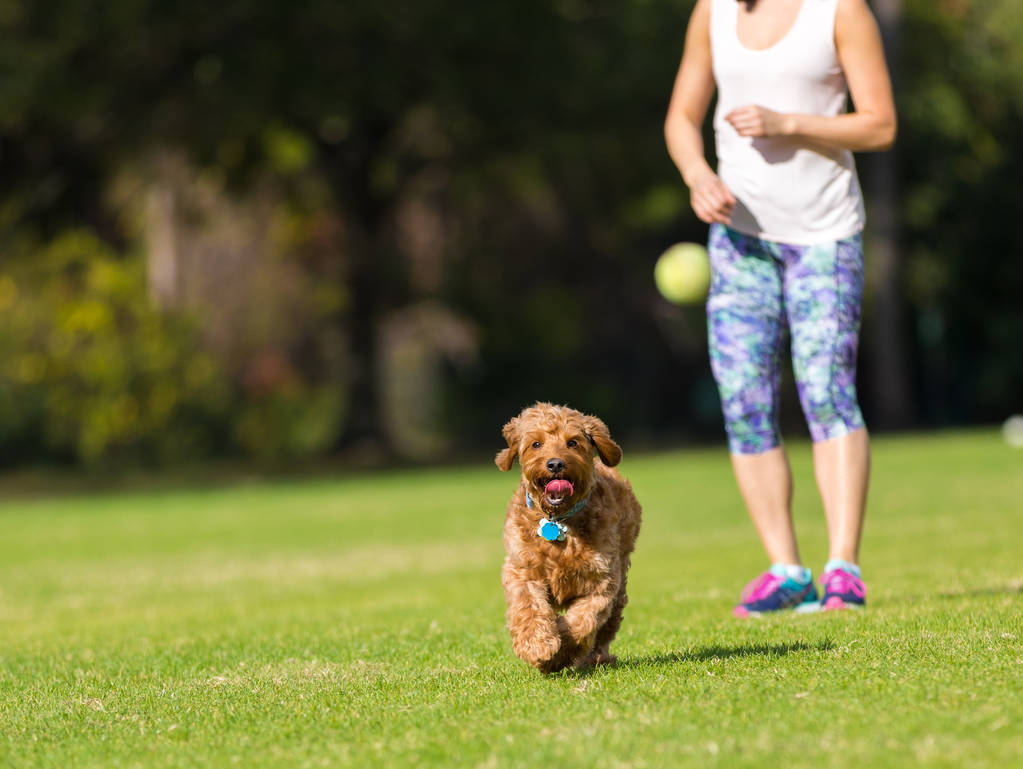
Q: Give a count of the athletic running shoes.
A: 2